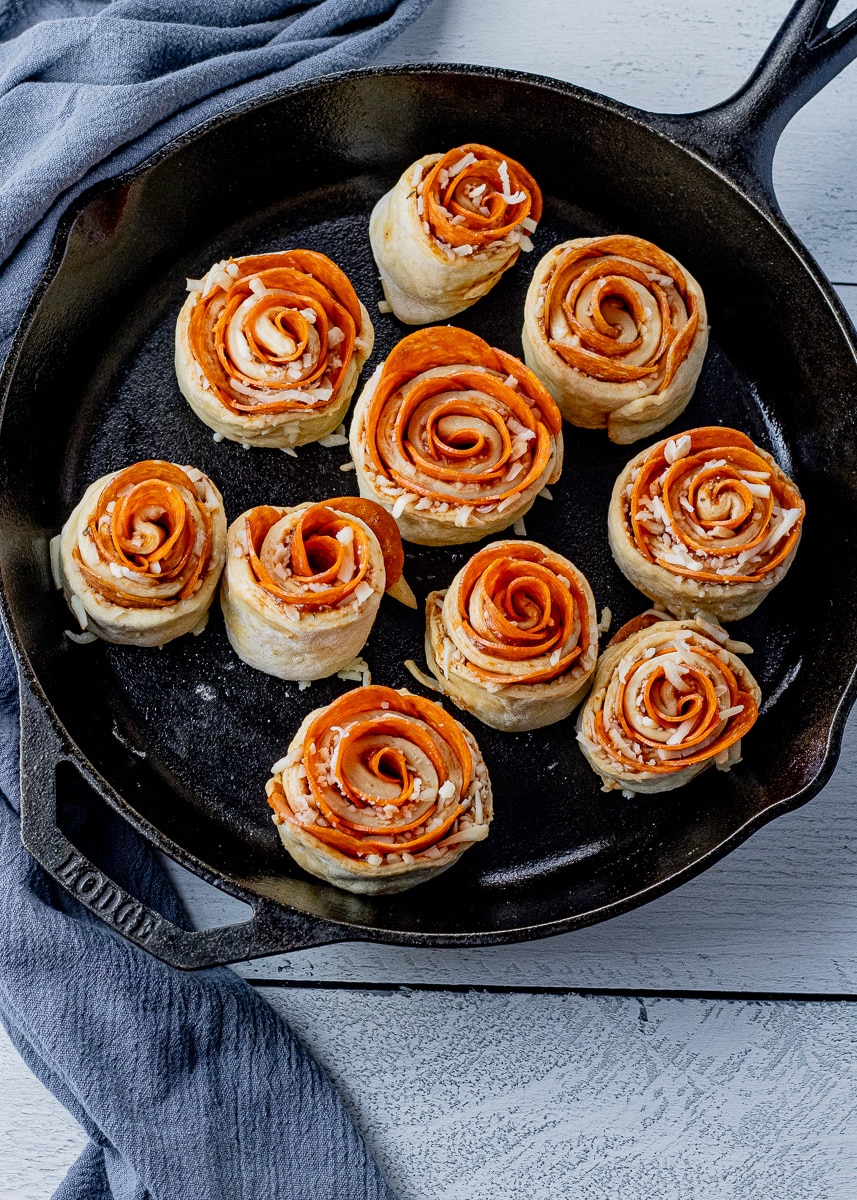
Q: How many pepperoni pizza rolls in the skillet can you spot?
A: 10